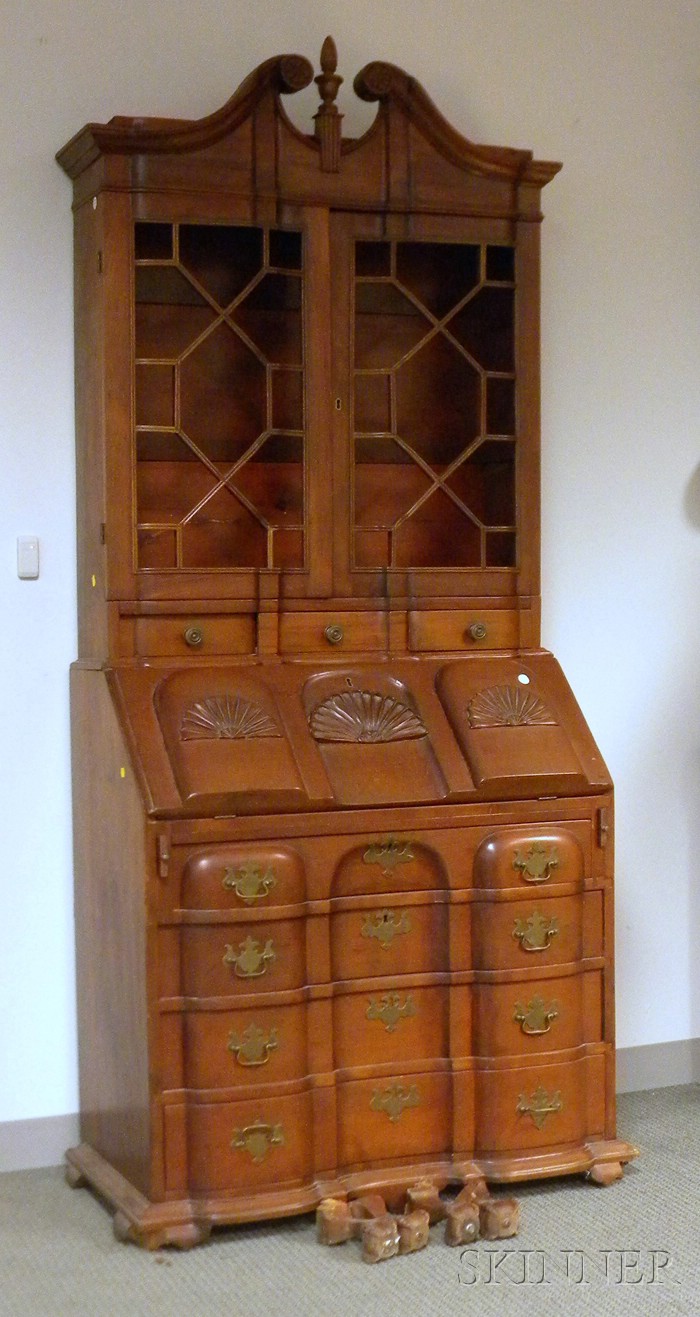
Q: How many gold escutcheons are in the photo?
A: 12